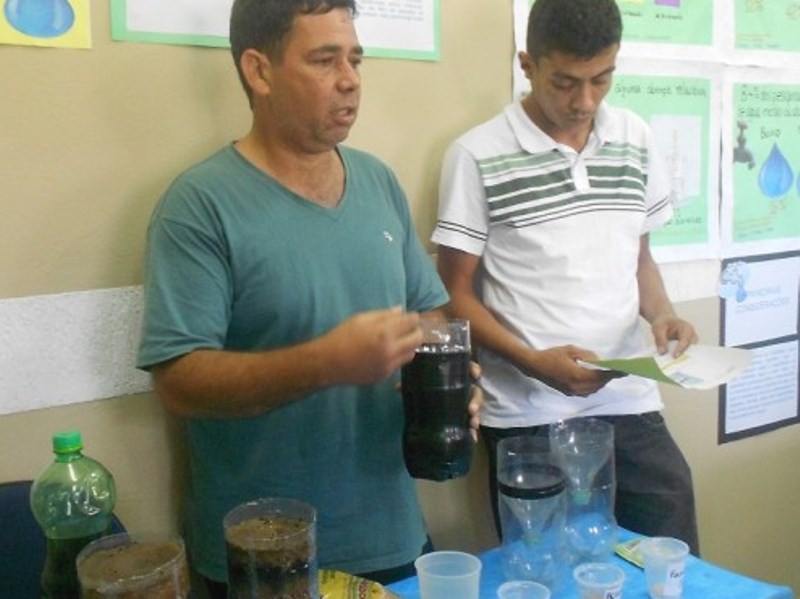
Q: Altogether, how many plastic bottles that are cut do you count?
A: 5